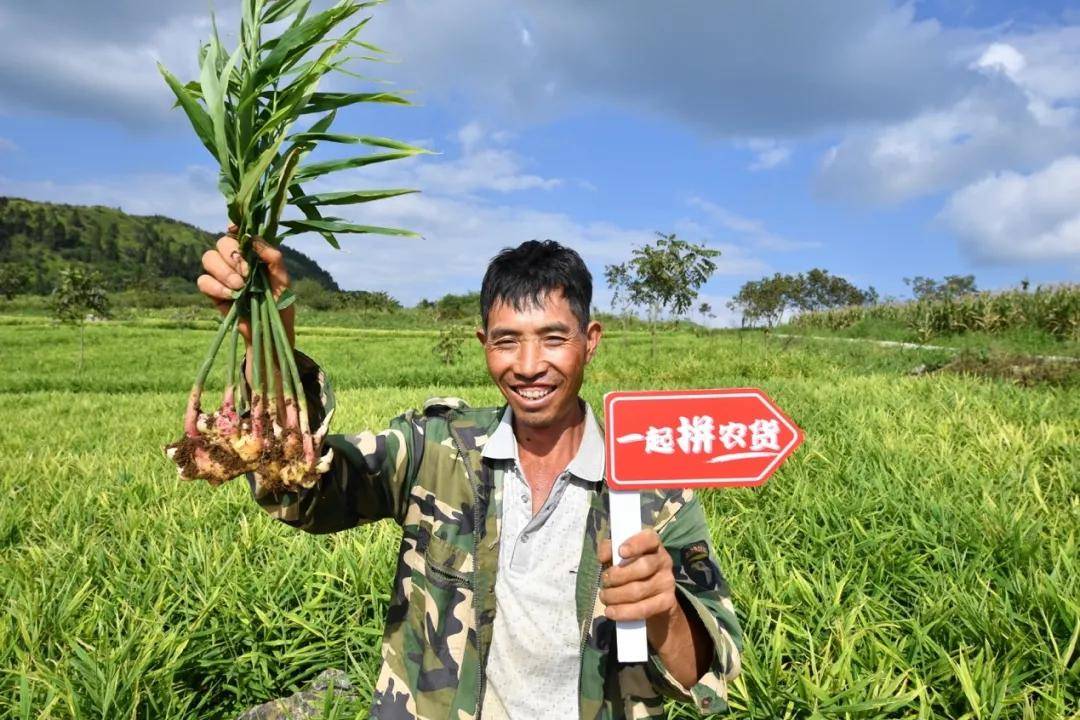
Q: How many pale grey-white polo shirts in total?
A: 1